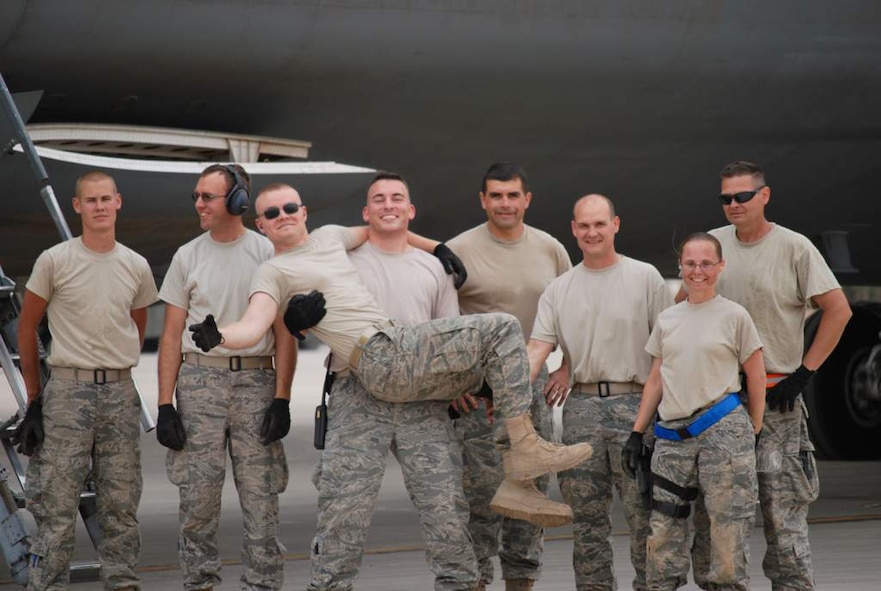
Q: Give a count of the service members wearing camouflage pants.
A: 8